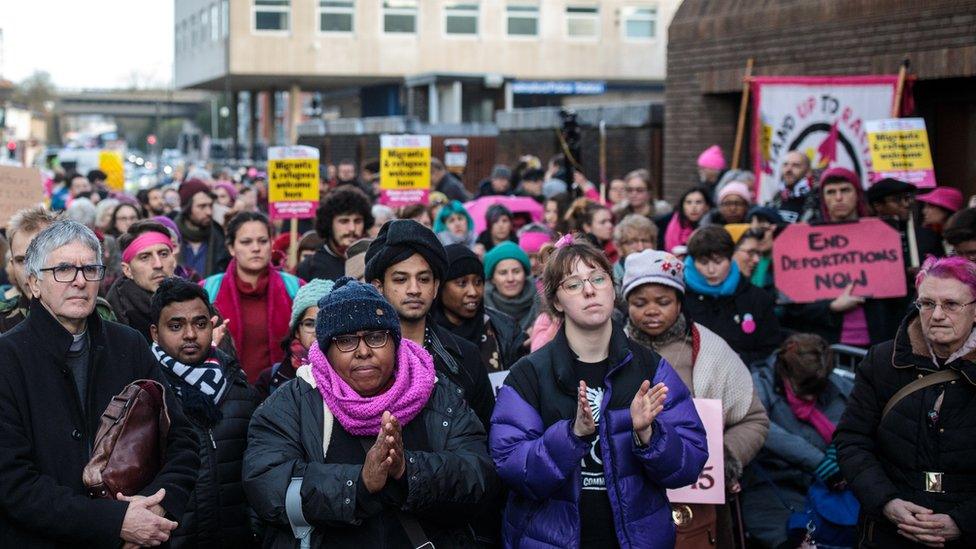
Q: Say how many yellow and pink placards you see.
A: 3